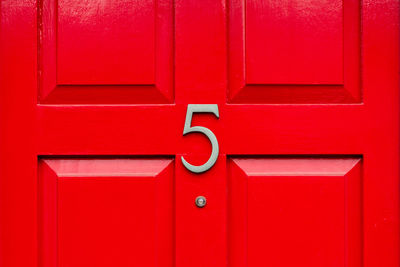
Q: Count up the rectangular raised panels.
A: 4